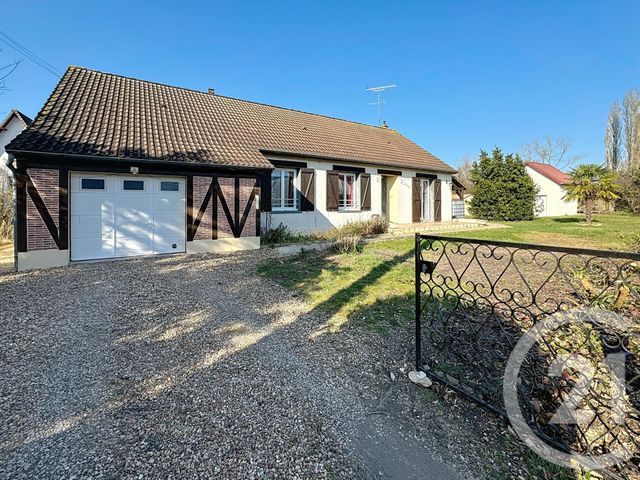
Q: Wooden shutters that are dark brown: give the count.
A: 6